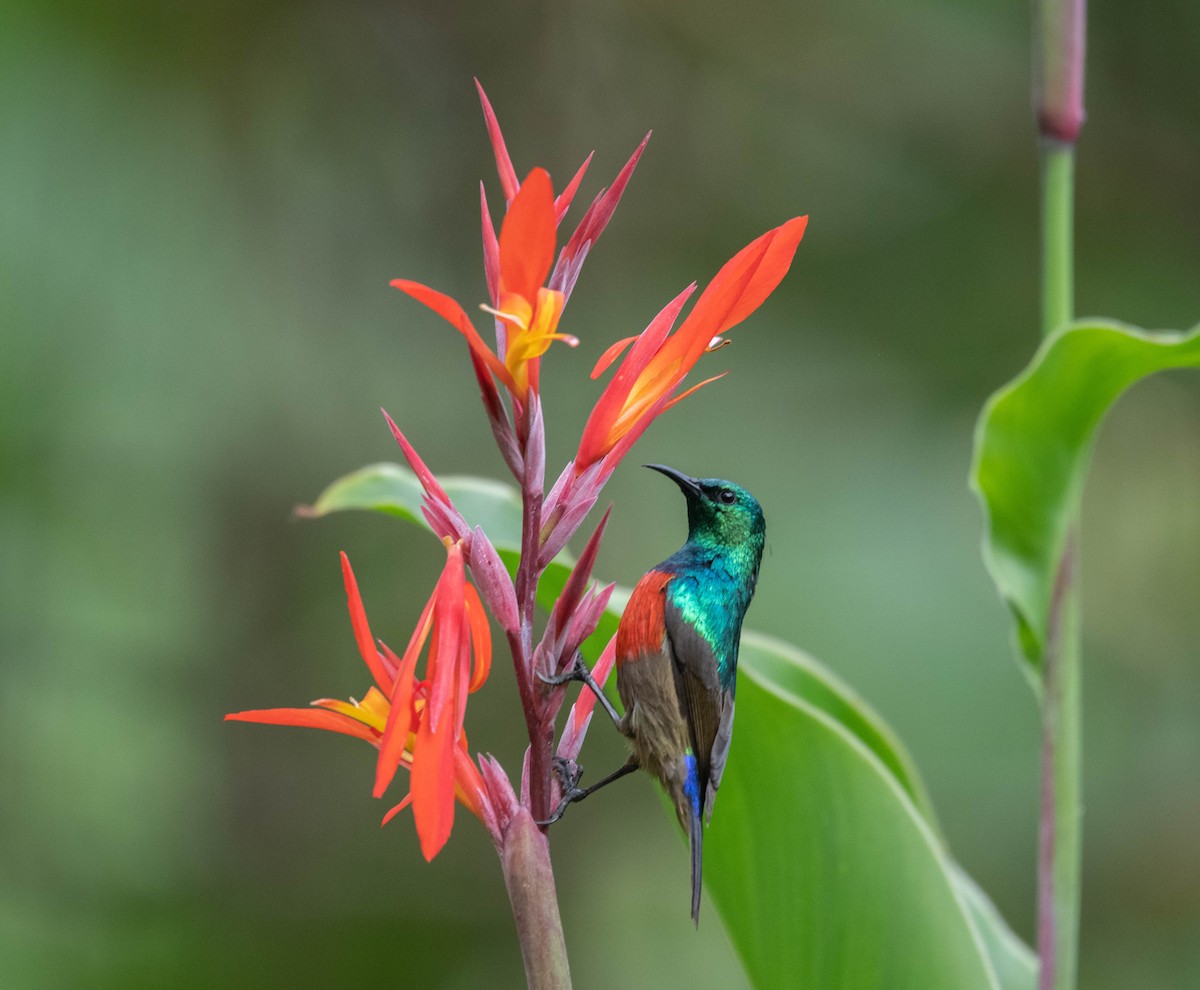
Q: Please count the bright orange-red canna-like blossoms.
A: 3